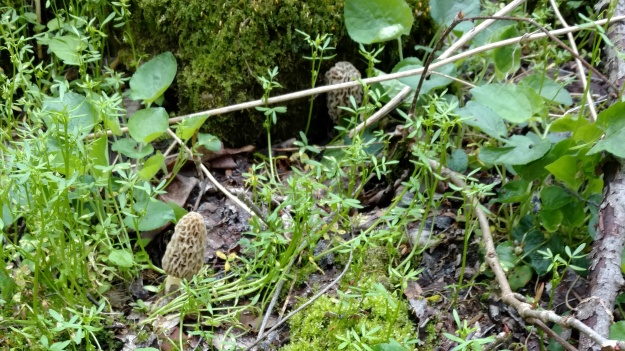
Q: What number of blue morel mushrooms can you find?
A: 0